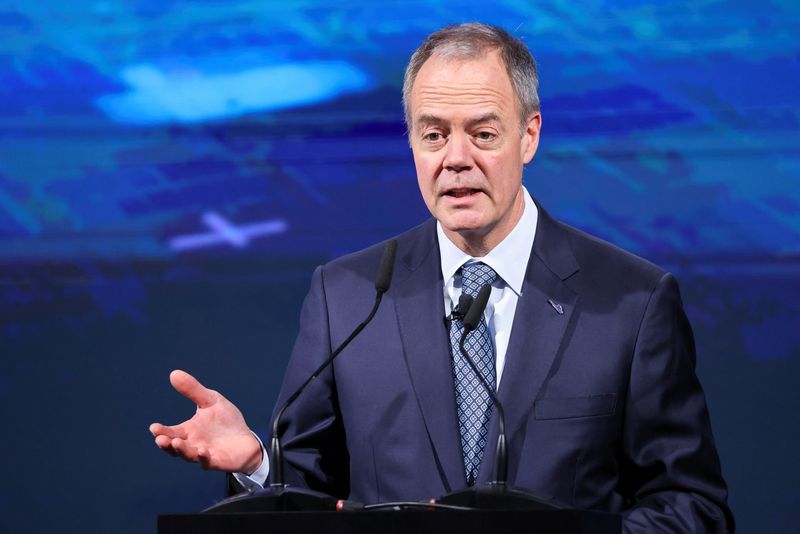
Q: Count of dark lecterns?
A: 1